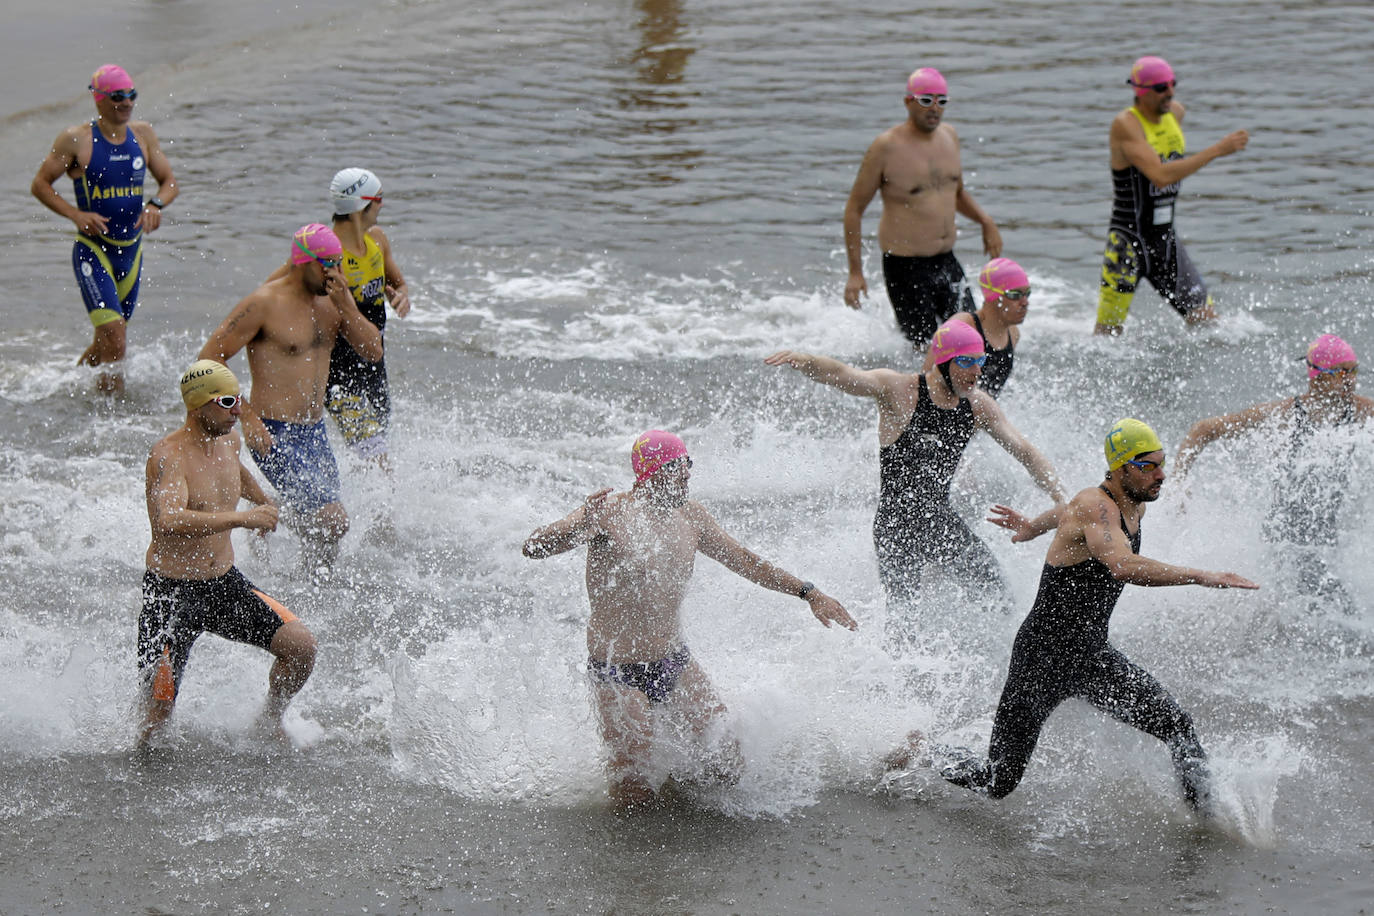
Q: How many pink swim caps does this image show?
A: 8